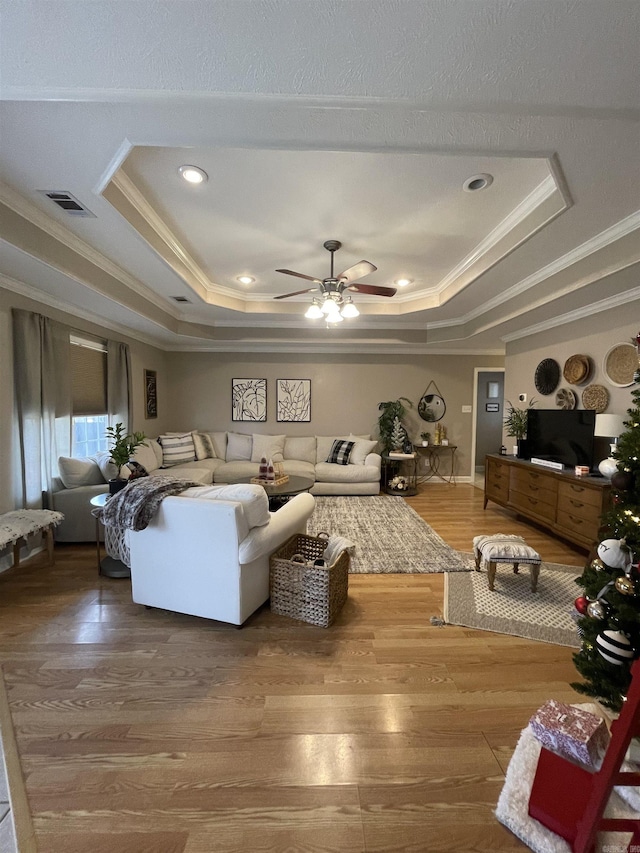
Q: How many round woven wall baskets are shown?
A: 5